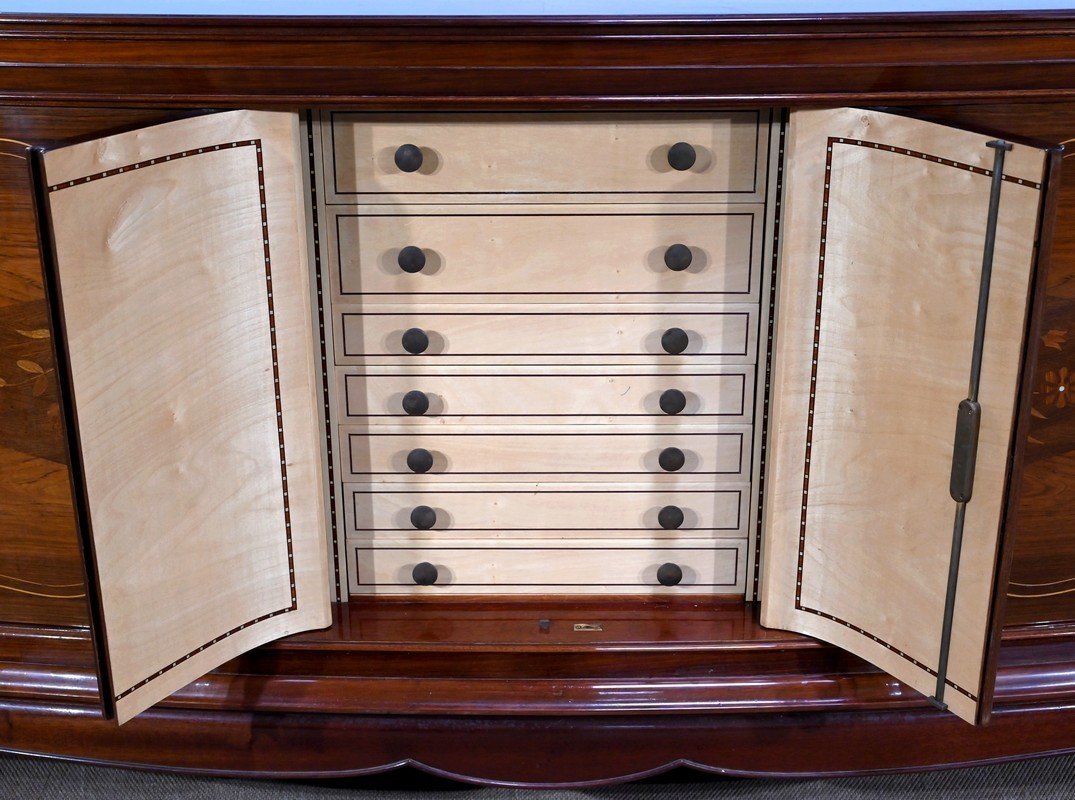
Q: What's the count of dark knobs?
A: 14